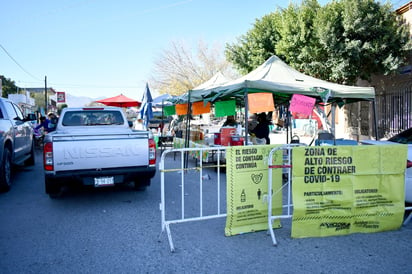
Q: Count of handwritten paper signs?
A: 6